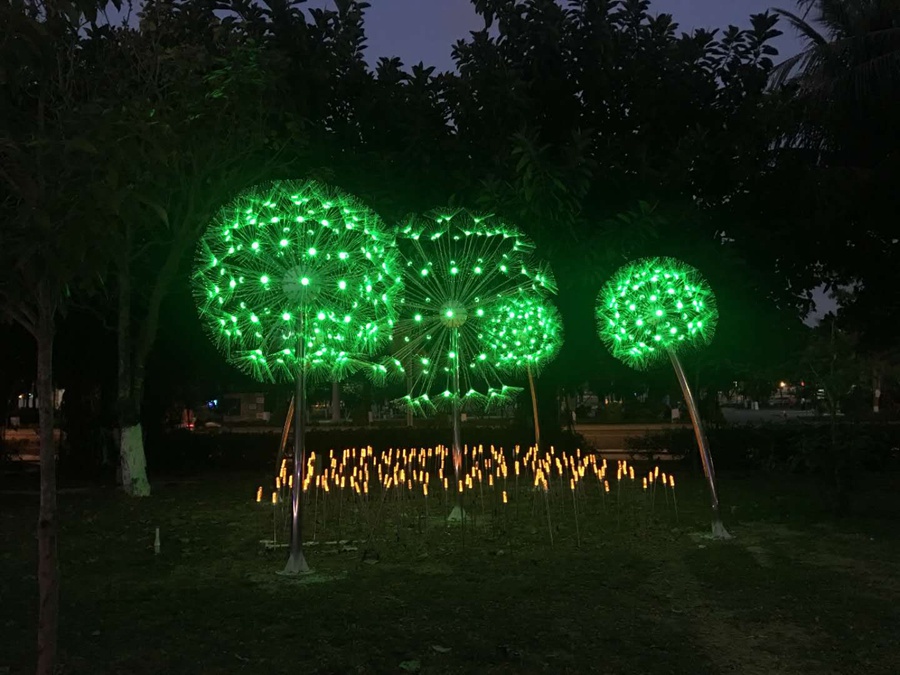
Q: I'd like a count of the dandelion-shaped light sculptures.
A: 4